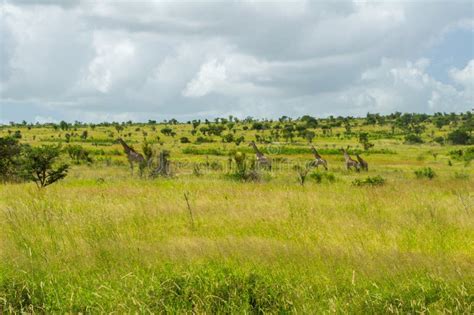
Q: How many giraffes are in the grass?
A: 5